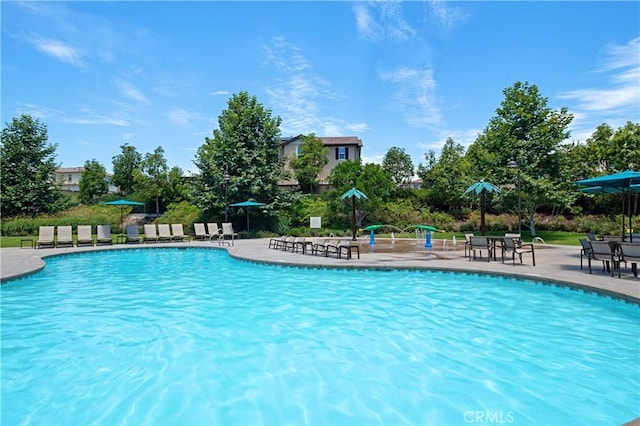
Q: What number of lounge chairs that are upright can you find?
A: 11